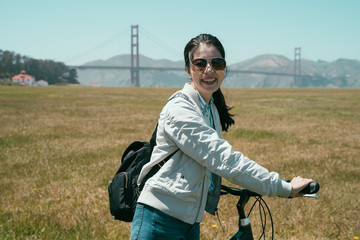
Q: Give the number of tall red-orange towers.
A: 2